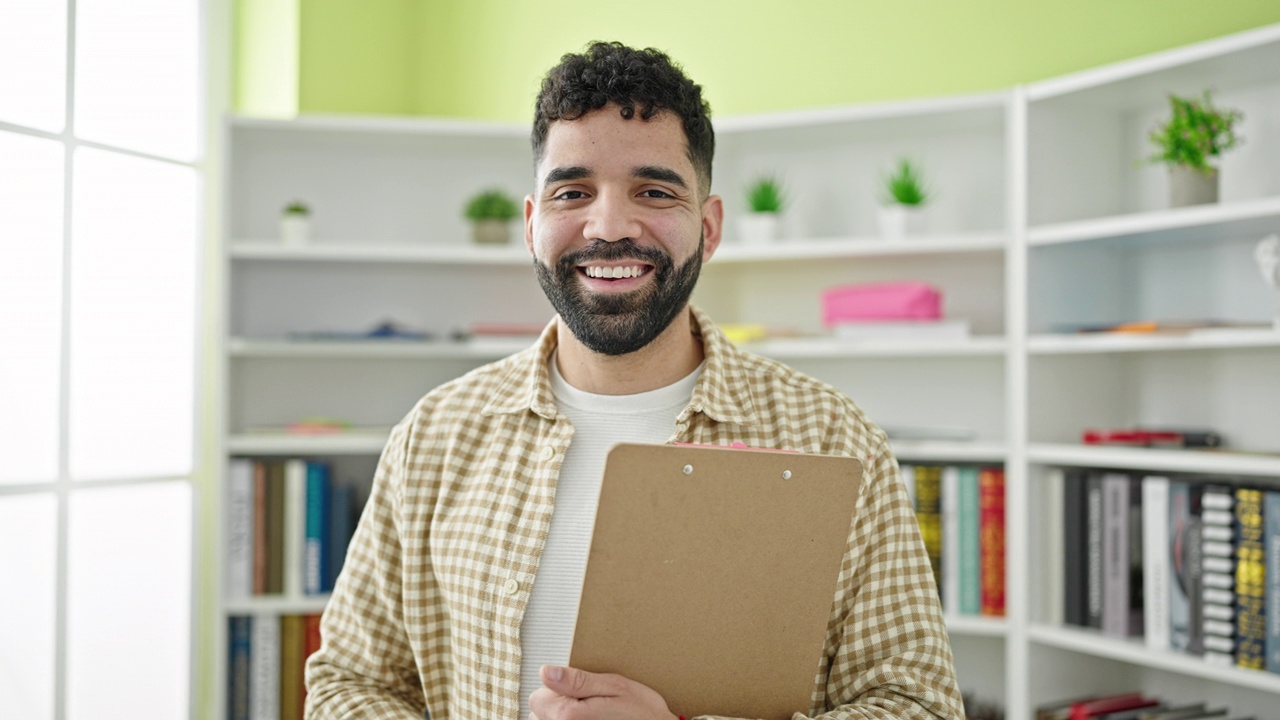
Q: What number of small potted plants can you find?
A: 5